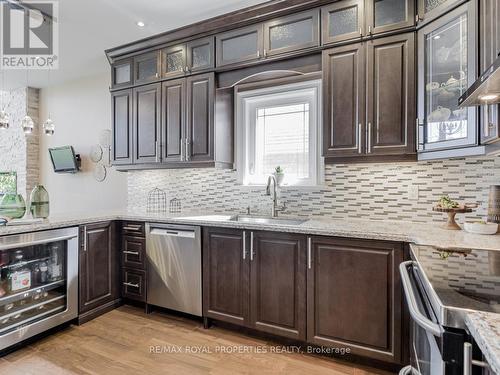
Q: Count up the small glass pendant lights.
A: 3